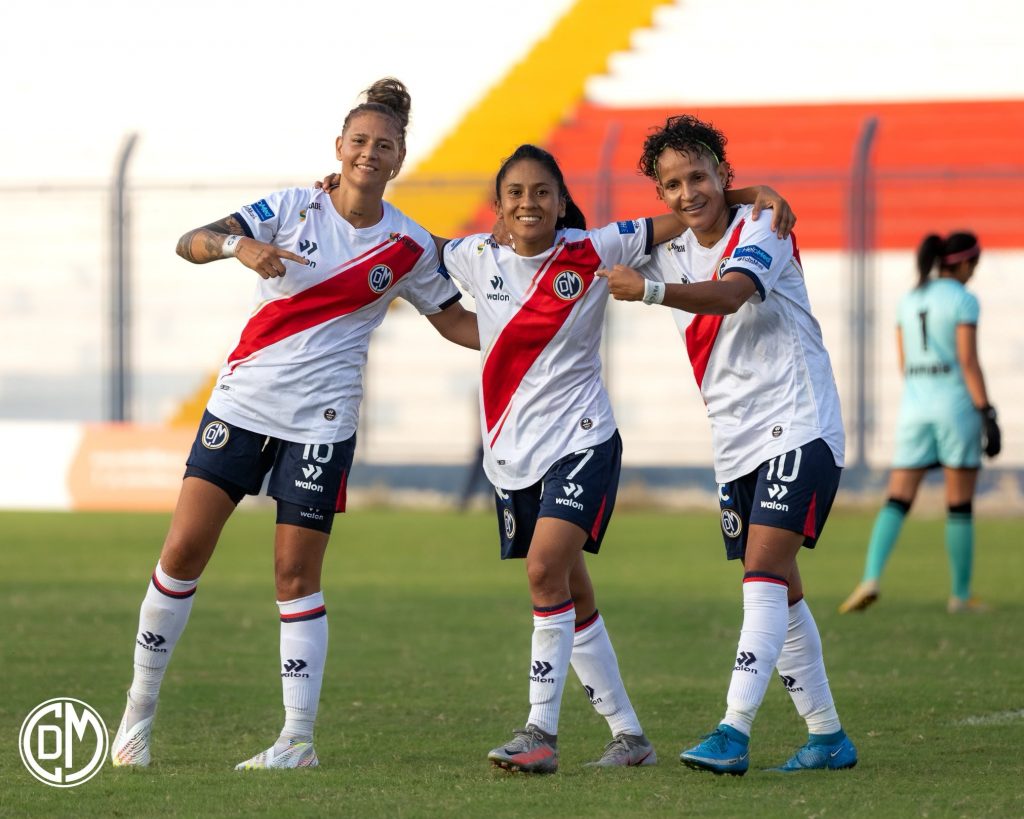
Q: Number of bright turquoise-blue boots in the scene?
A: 2